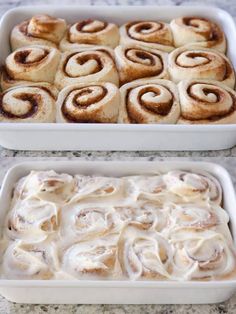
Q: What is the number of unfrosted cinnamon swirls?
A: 12